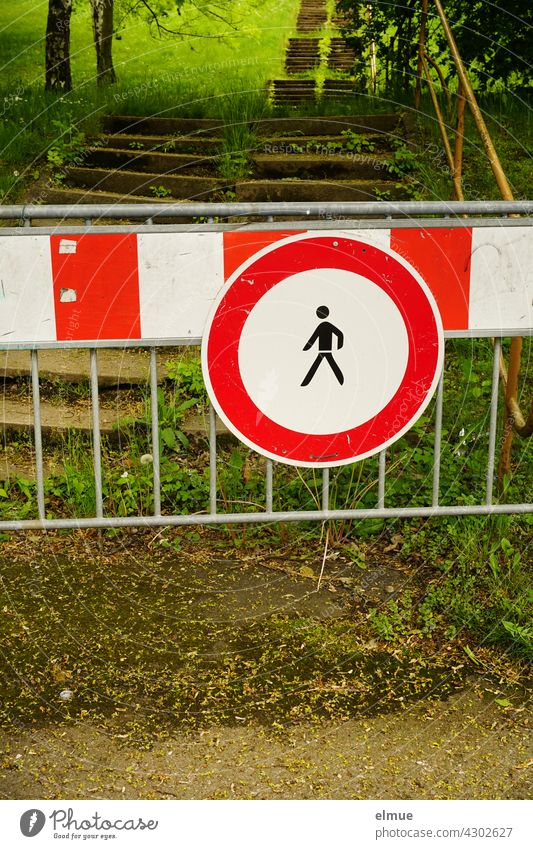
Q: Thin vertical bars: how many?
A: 9